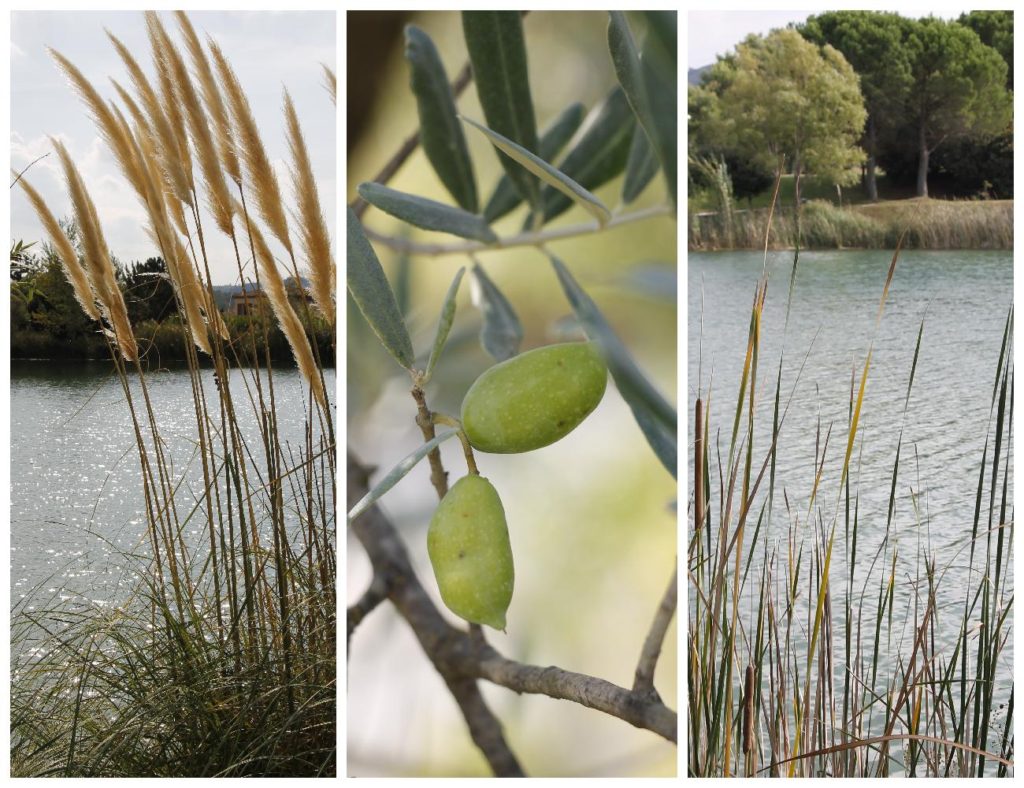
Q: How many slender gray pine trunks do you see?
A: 2